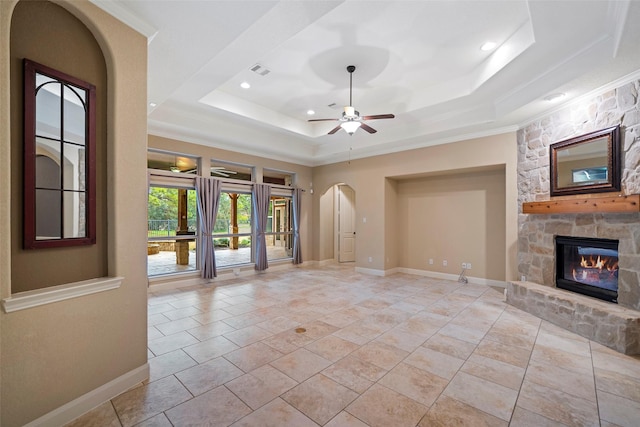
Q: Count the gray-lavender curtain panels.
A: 3